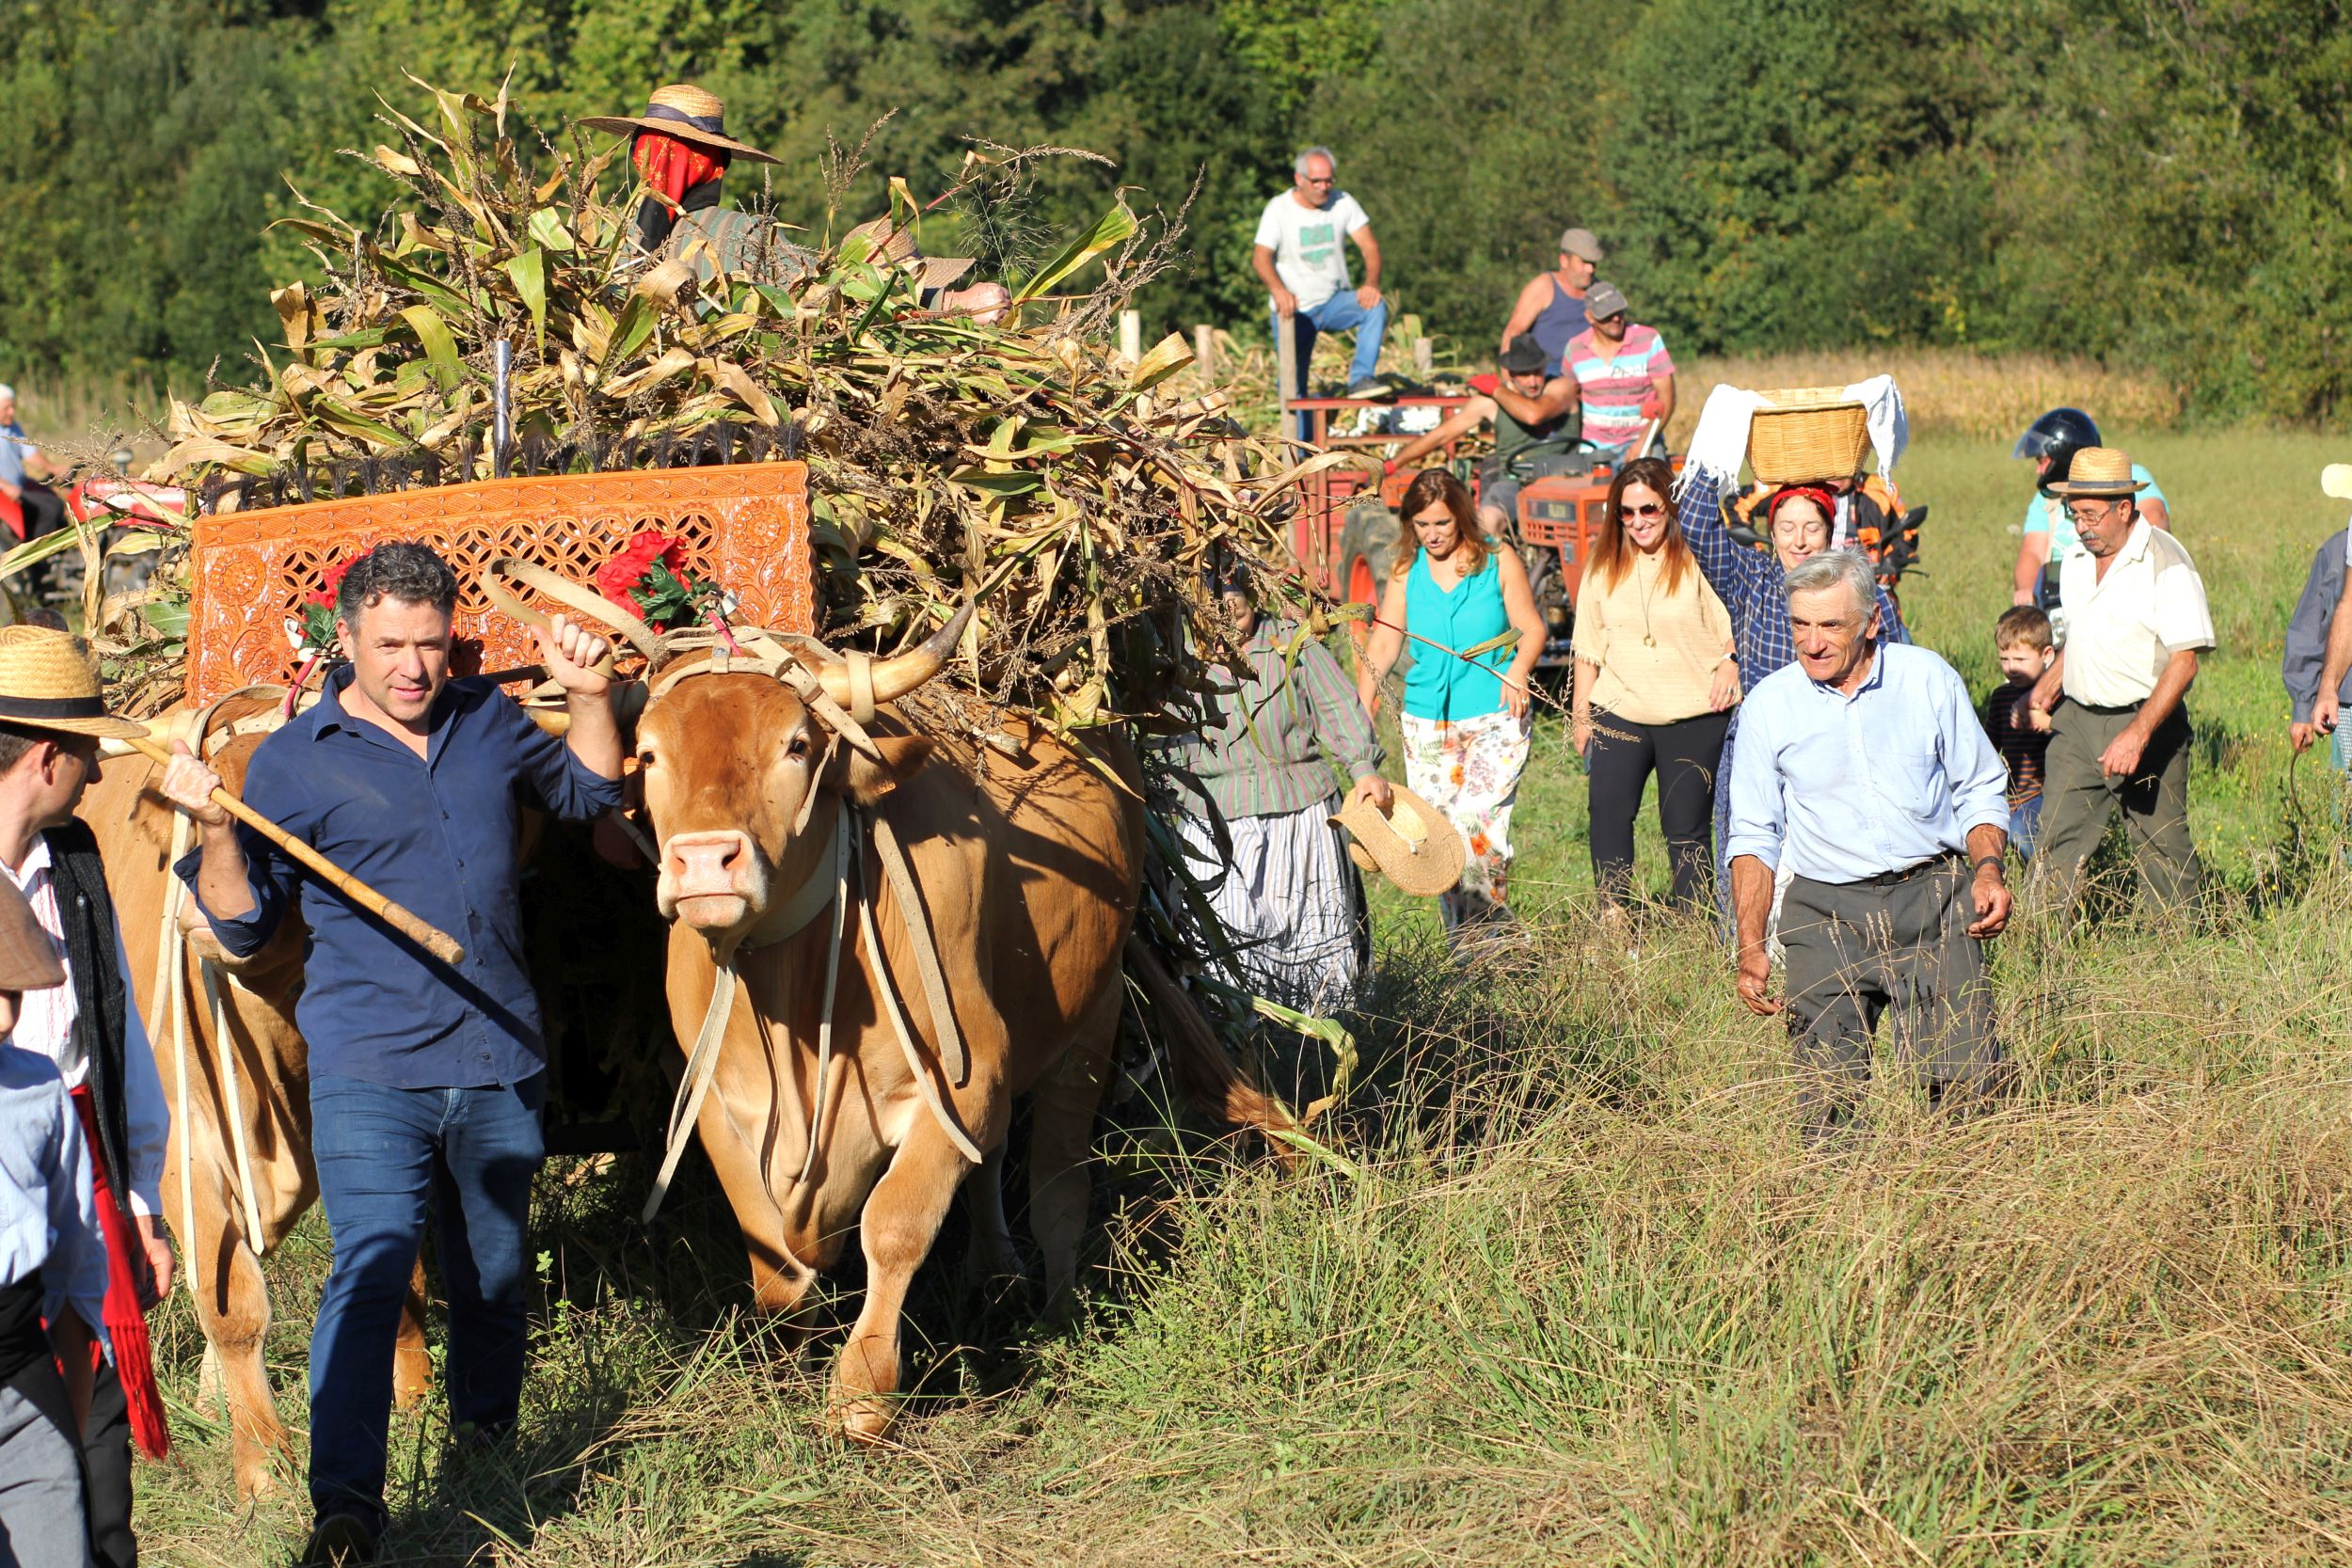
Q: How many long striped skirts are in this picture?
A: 1